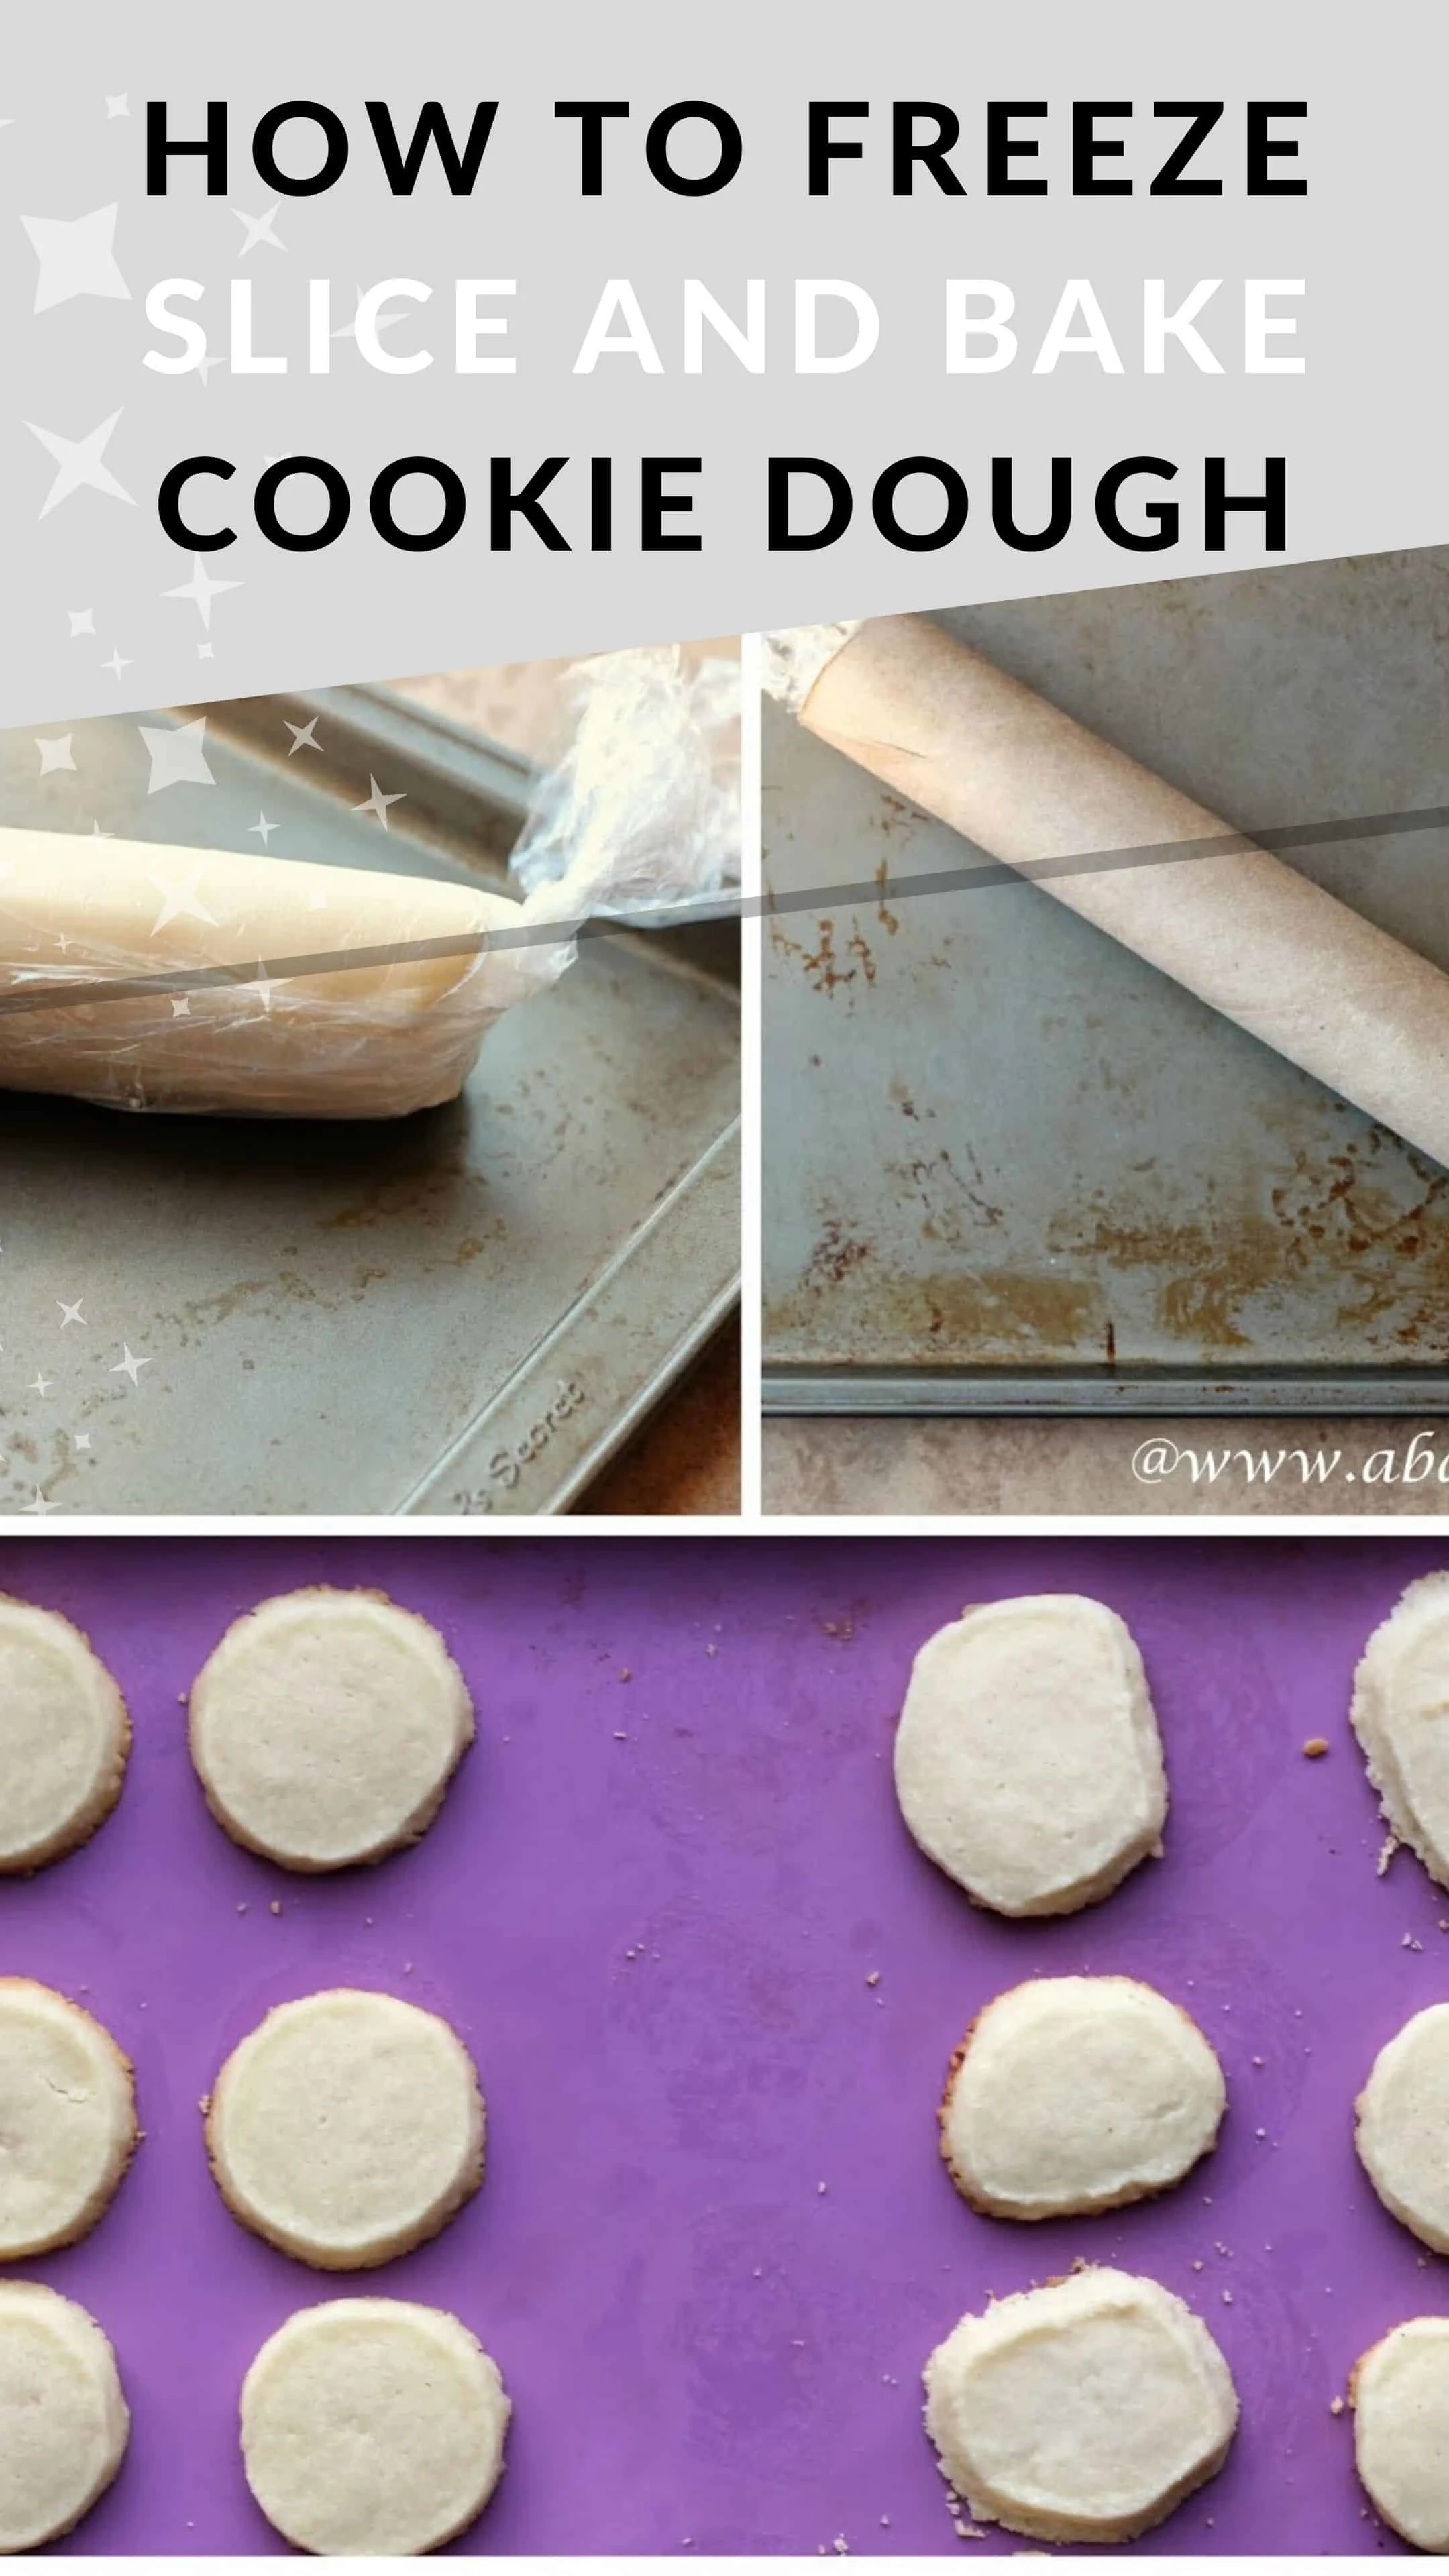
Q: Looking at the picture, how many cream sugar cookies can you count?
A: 12